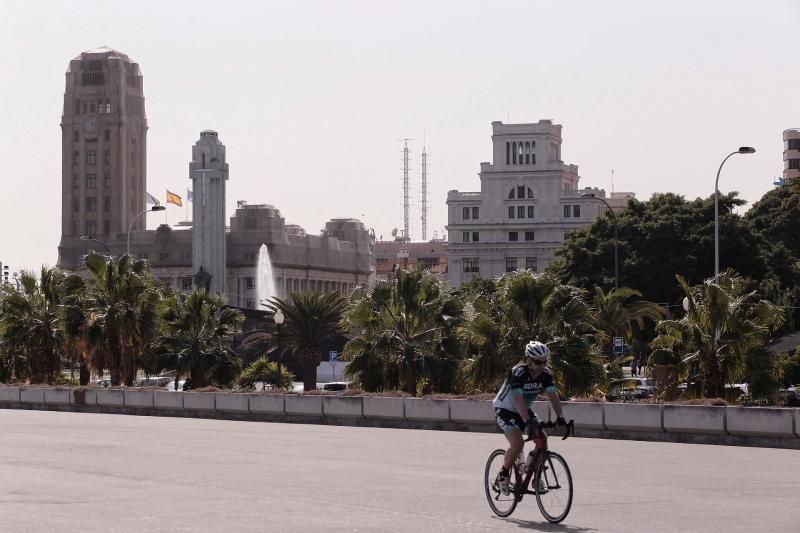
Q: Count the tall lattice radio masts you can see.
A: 2